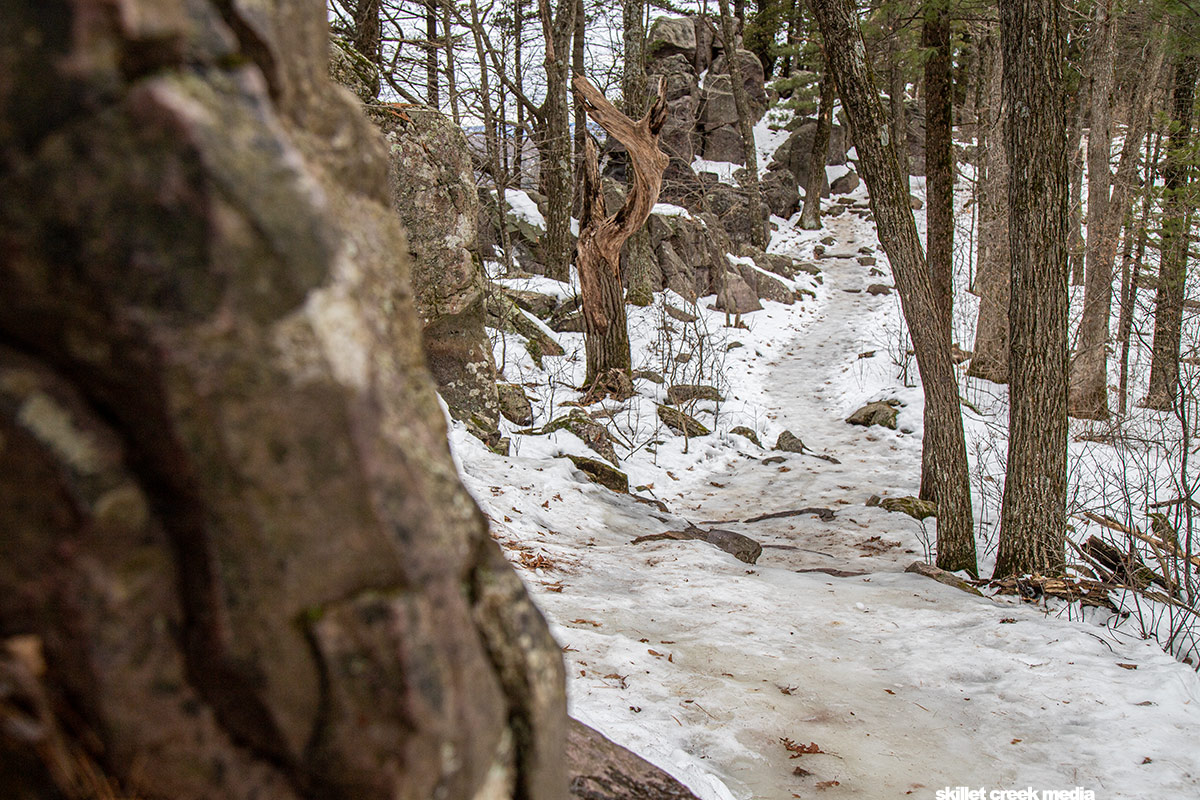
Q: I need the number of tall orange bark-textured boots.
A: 0